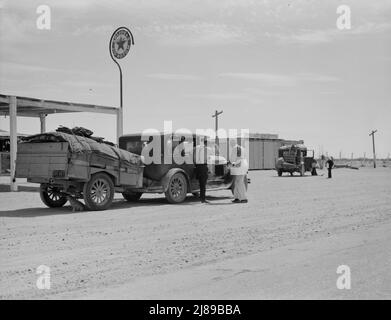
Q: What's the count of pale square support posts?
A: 3